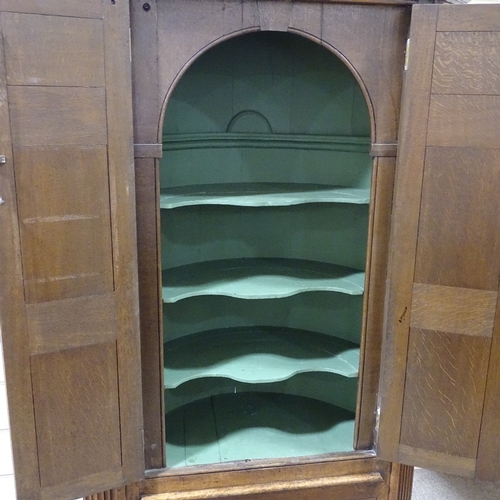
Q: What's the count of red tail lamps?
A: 0